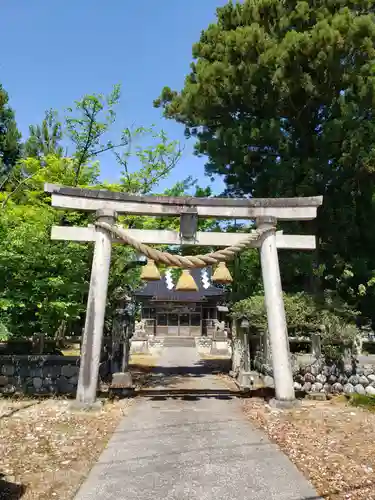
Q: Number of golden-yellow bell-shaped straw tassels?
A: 3